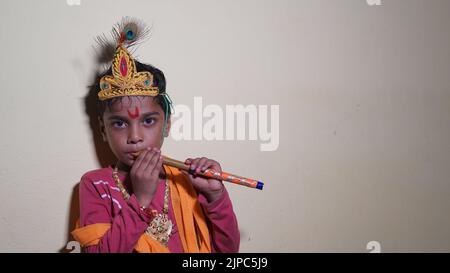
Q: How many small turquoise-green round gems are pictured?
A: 2